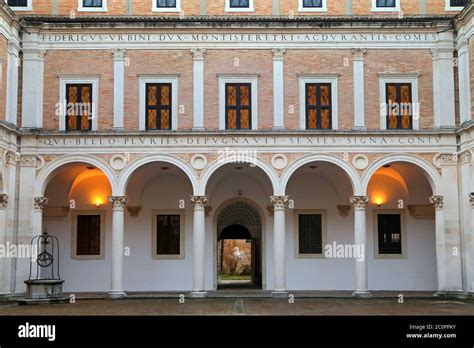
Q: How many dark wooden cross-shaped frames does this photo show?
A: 5